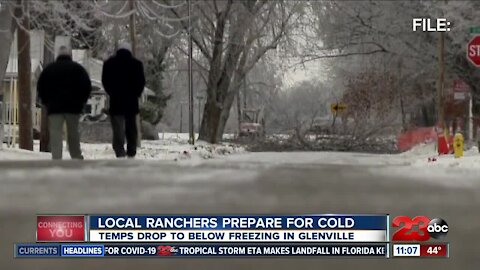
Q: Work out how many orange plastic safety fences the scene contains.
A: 1